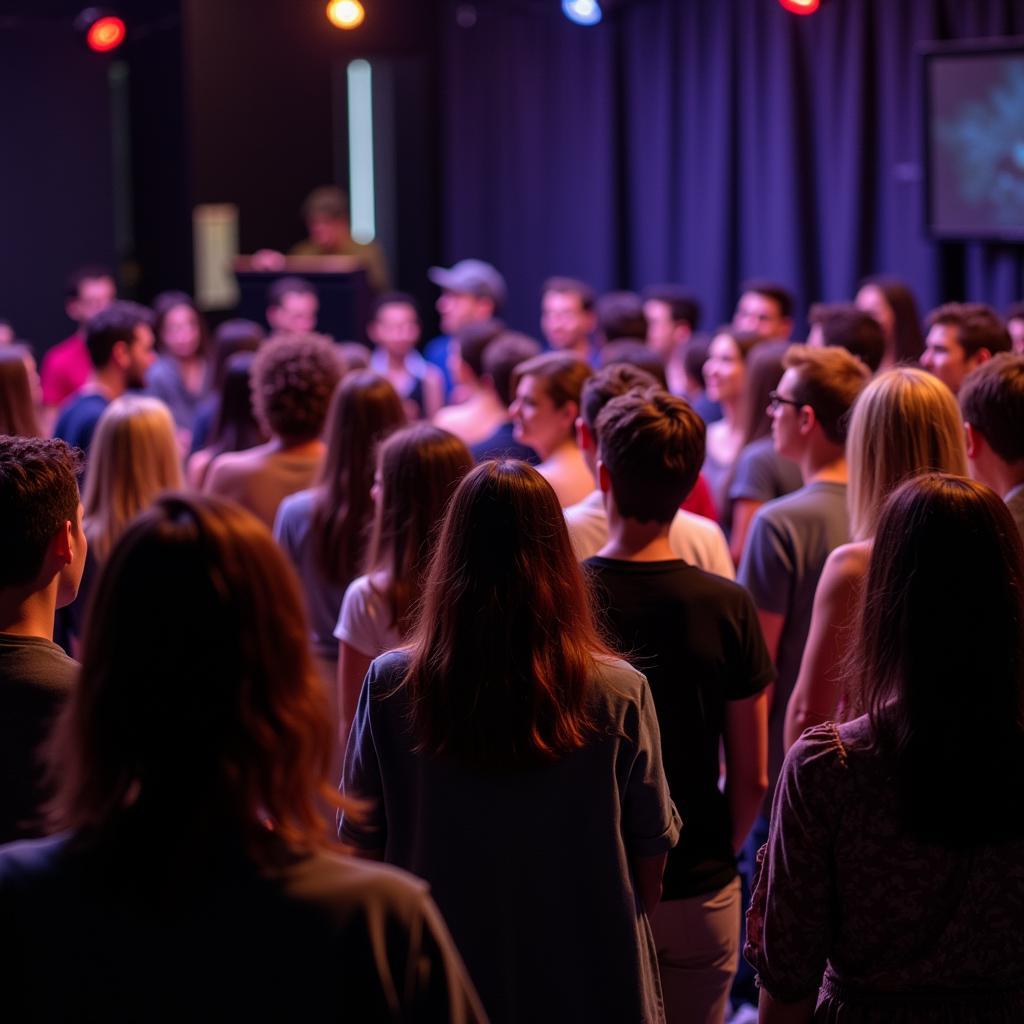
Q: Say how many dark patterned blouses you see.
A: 1